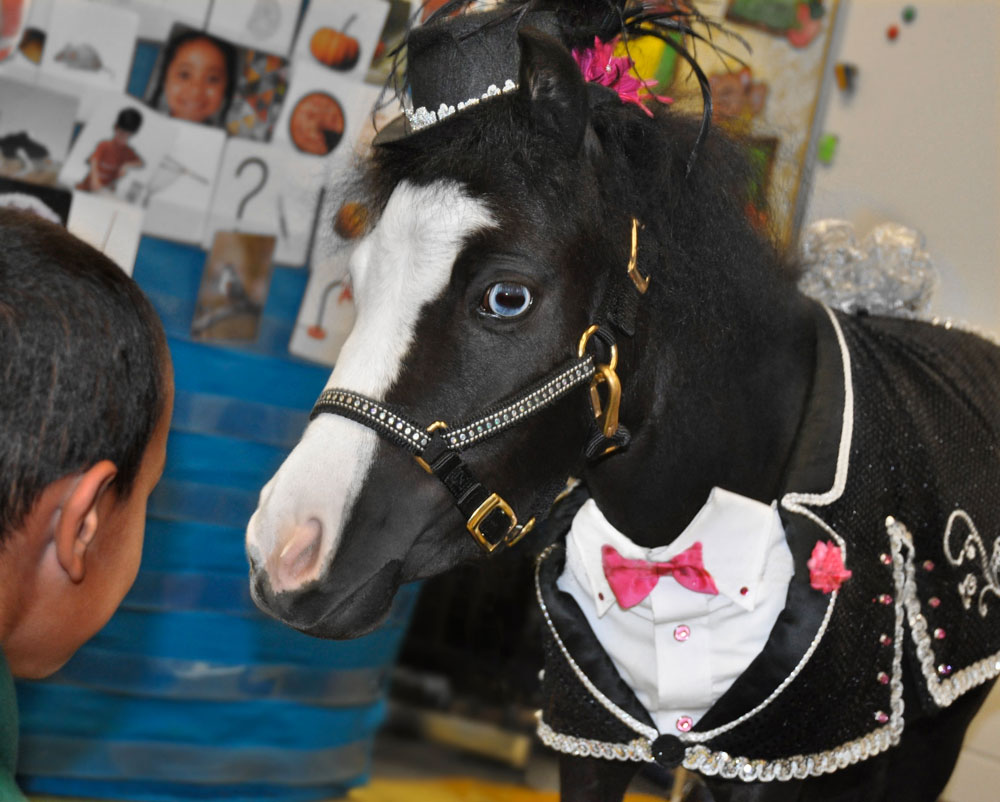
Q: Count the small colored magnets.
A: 4